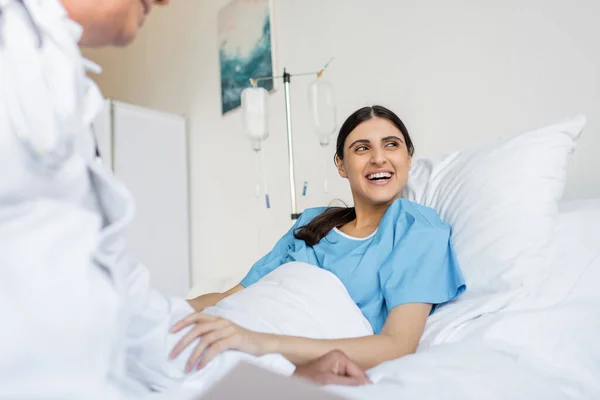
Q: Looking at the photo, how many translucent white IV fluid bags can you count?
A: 2